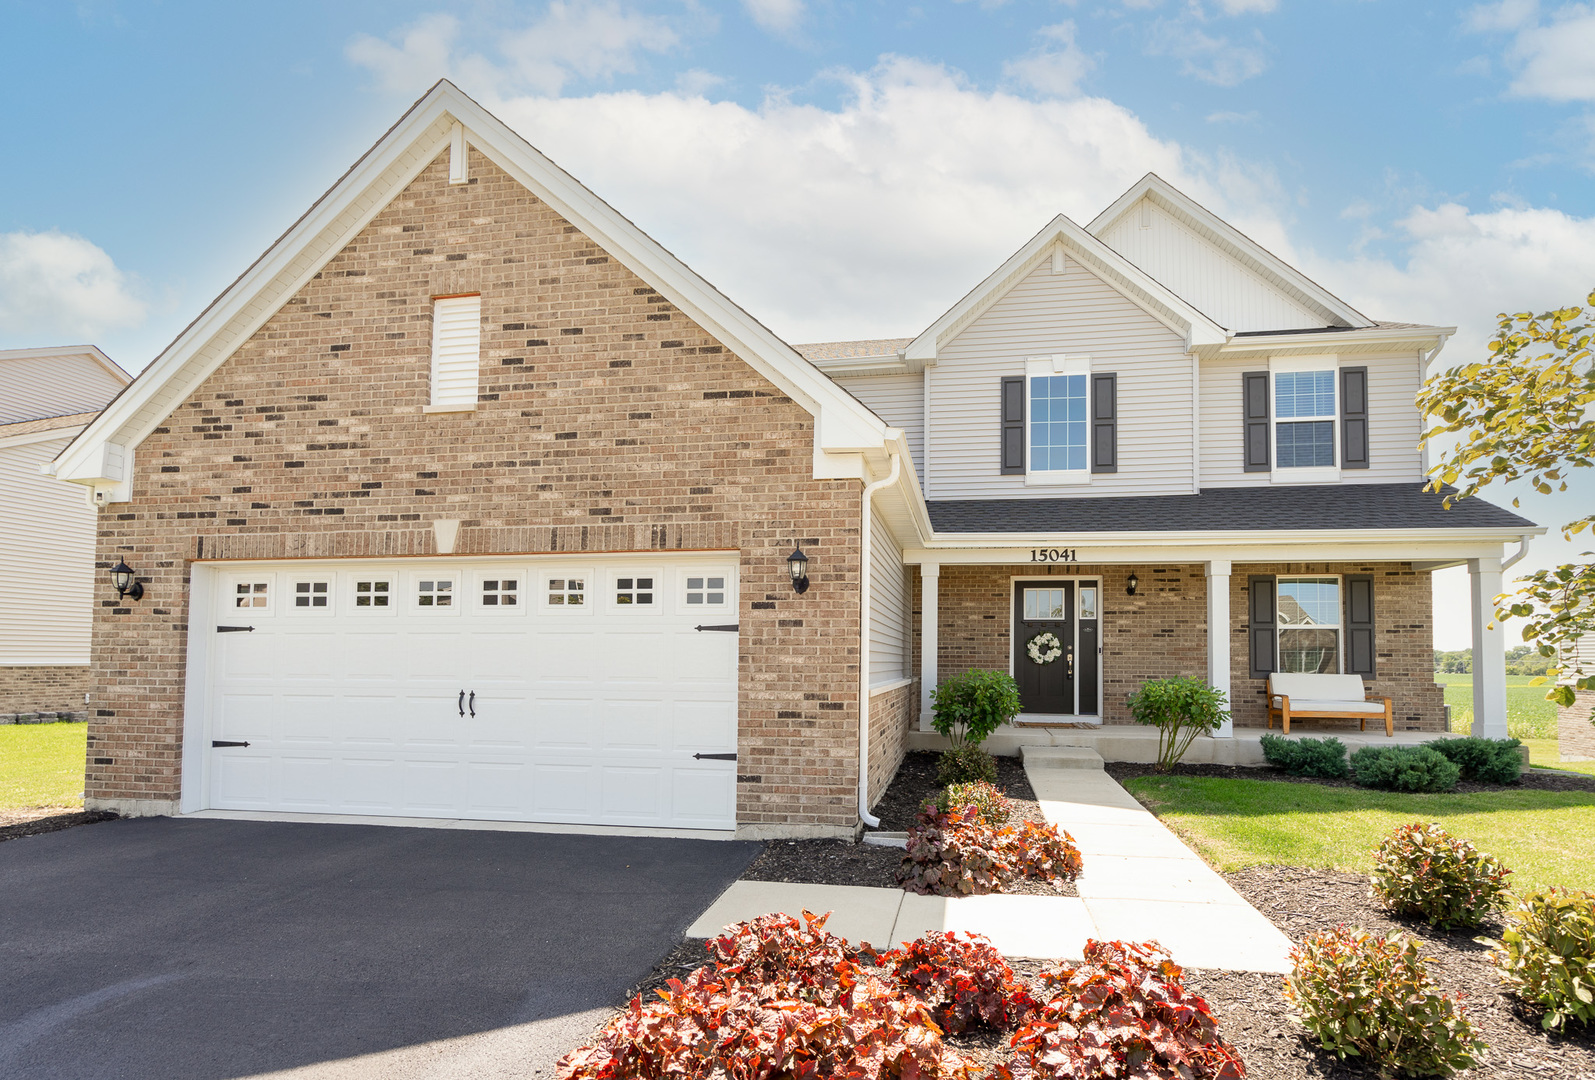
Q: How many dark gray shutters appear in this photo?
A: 6